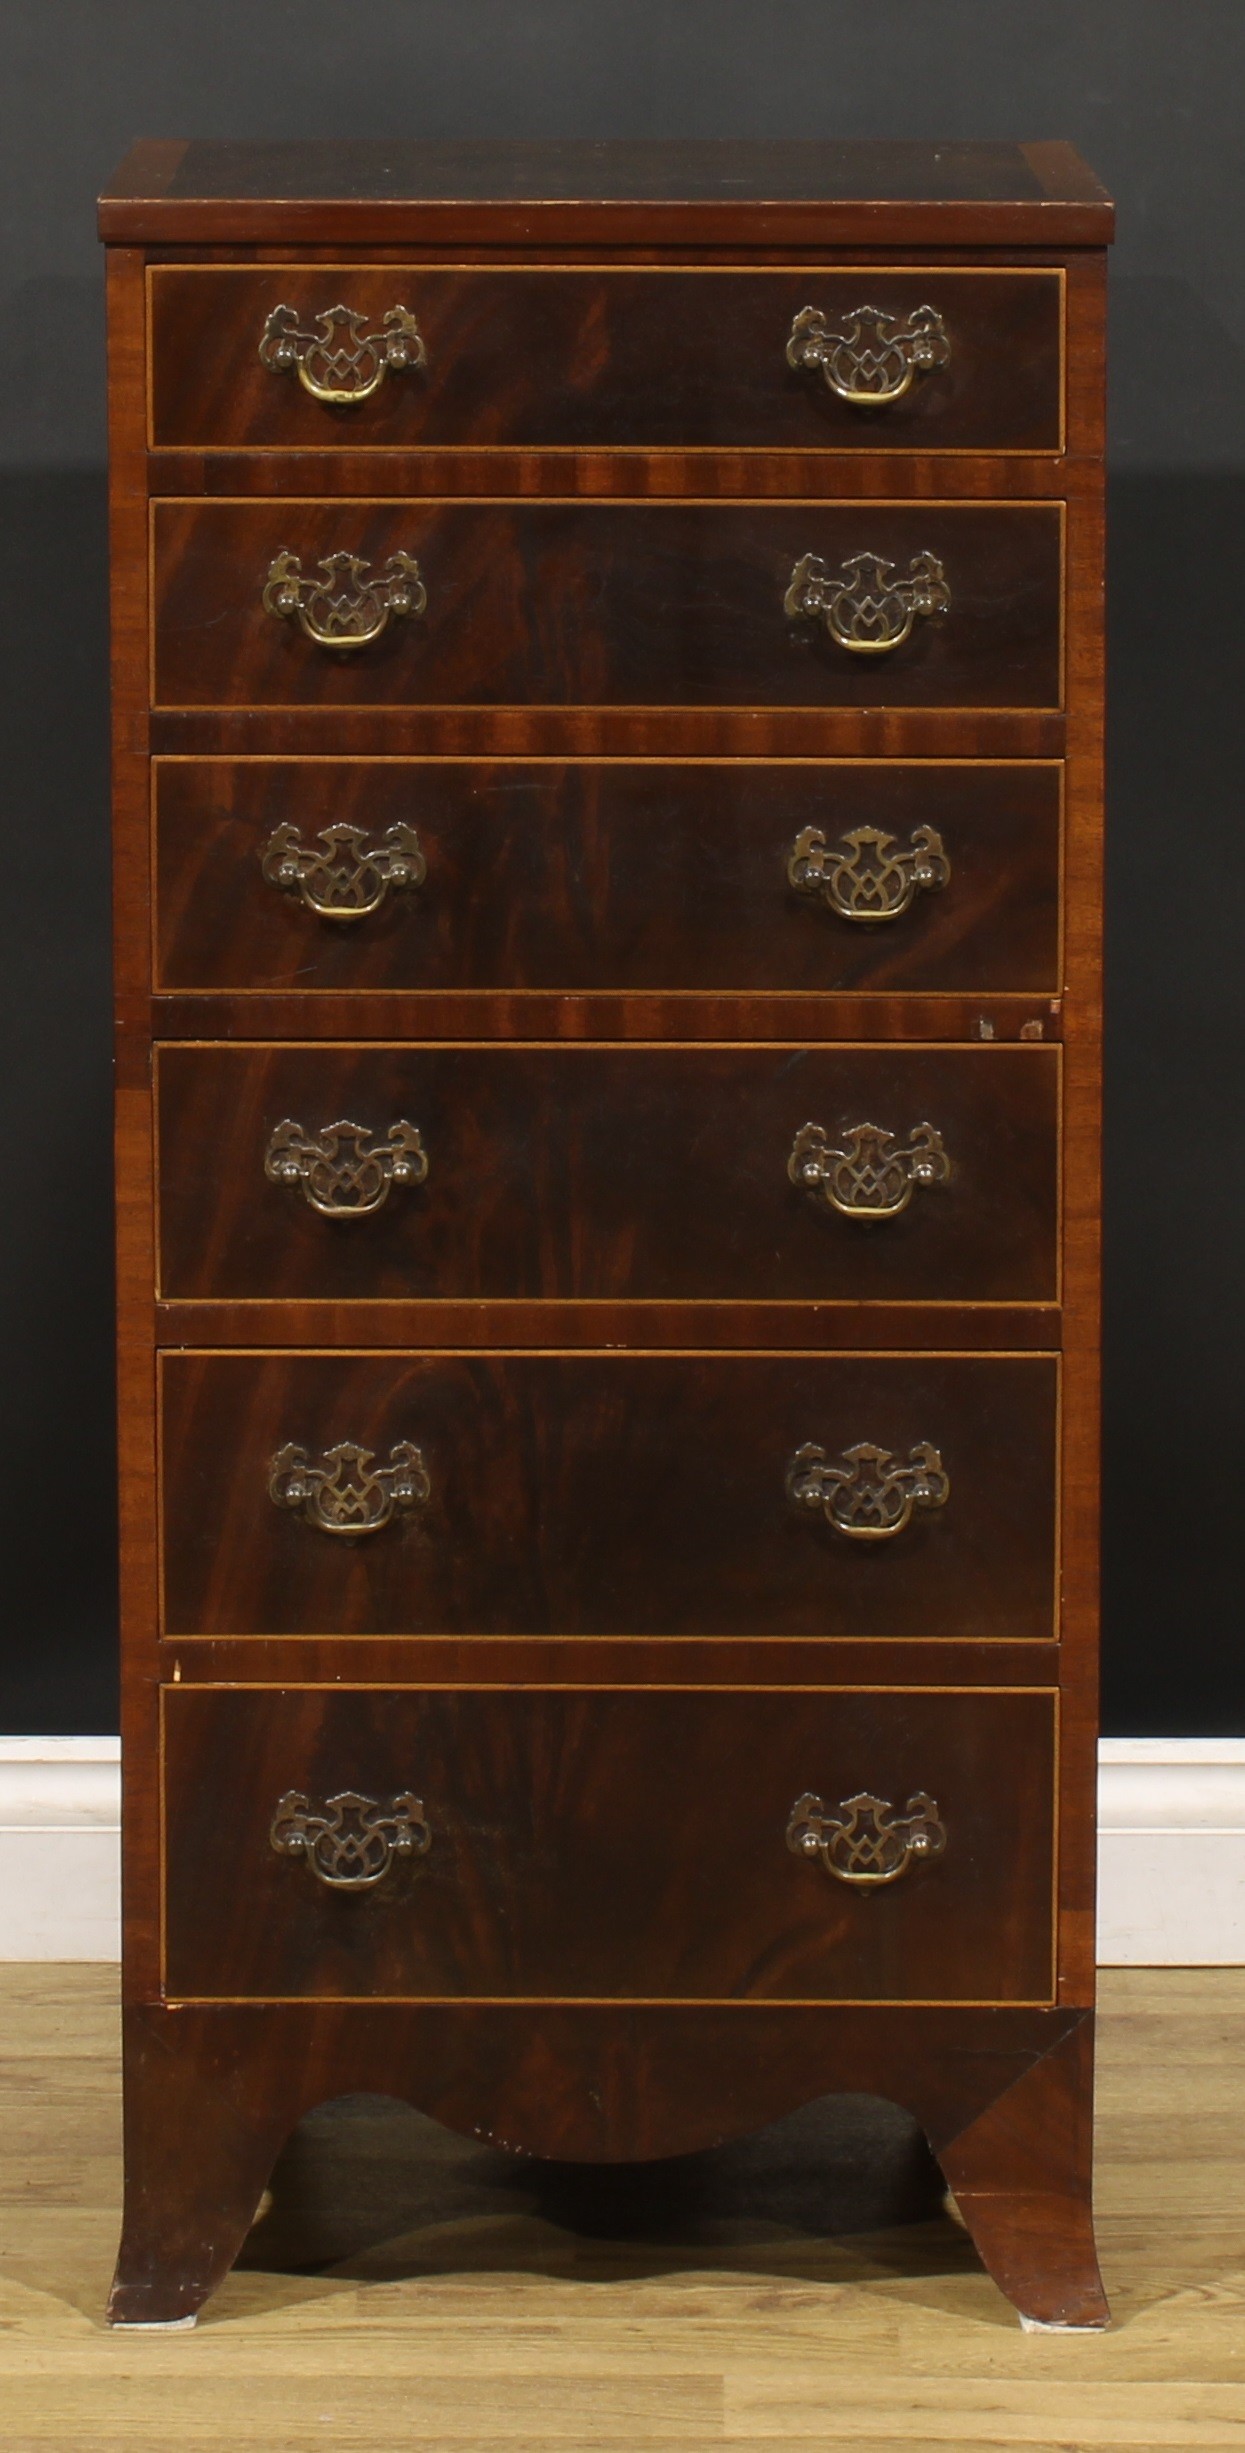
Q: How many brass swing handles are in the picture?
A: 12